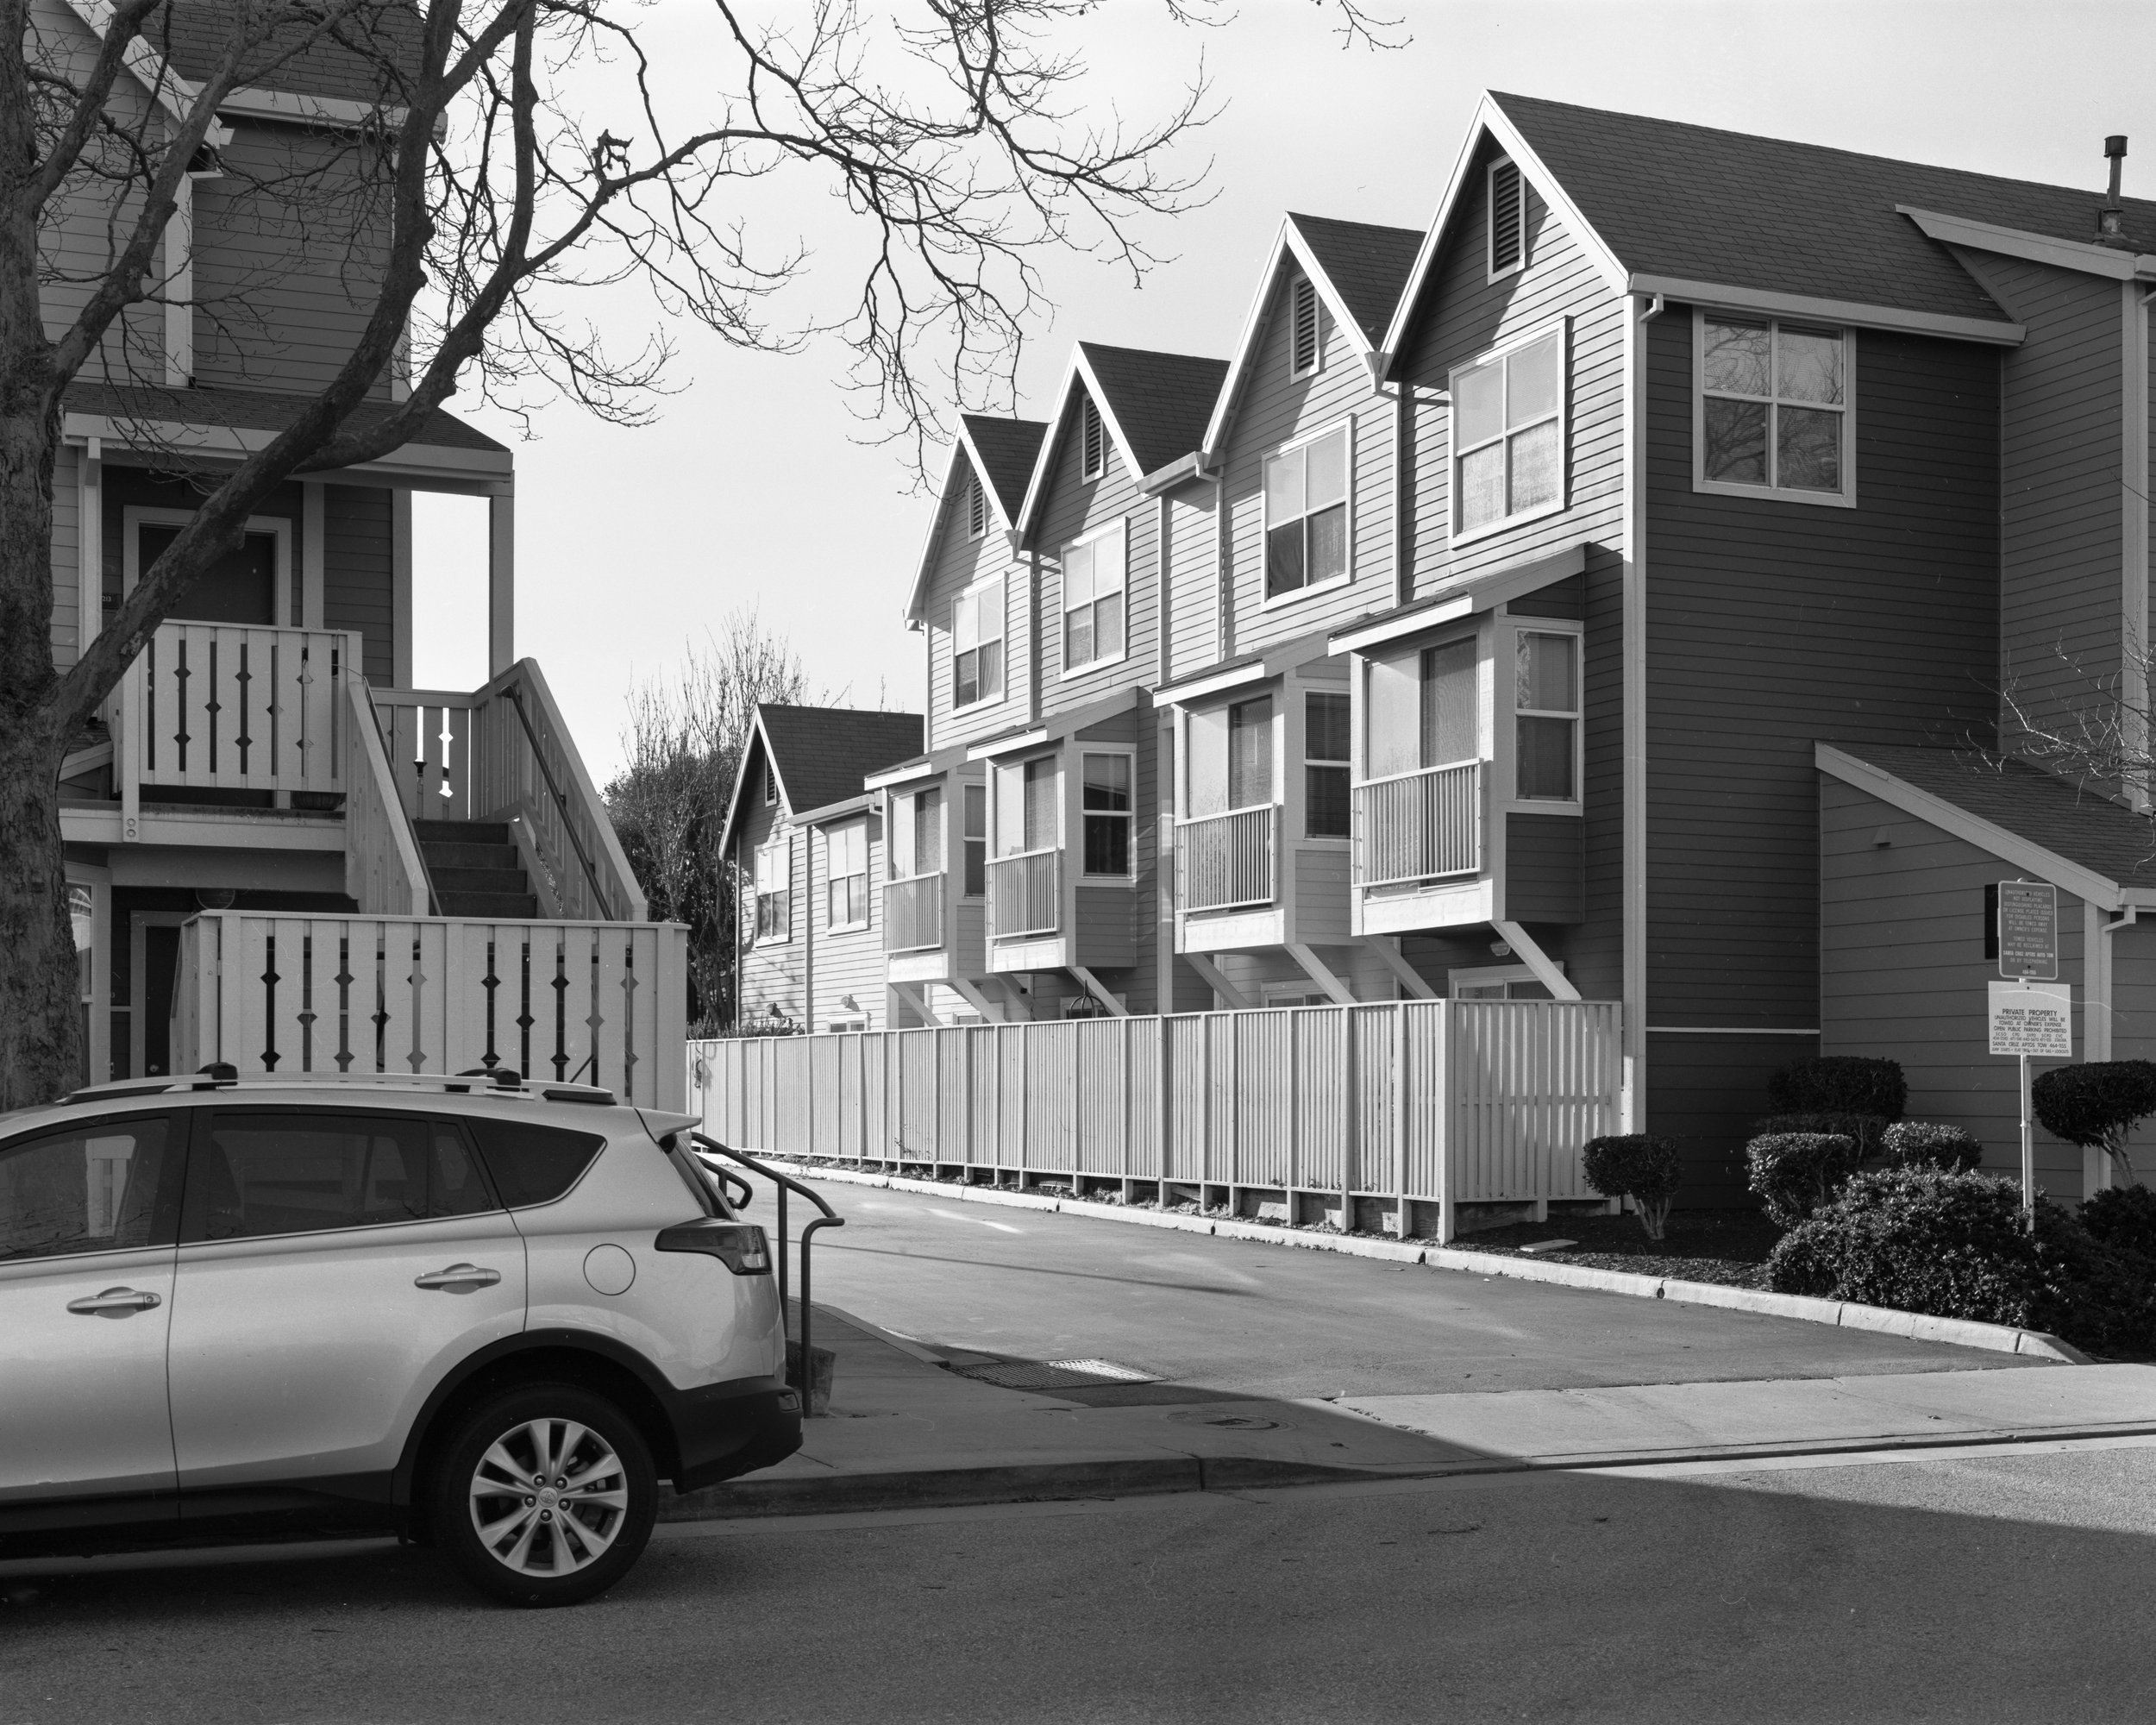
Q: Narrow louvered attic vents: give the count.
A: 5